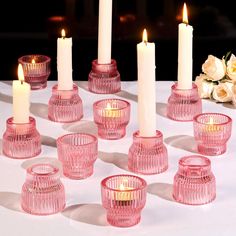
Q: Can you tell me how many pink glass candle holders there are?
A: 12